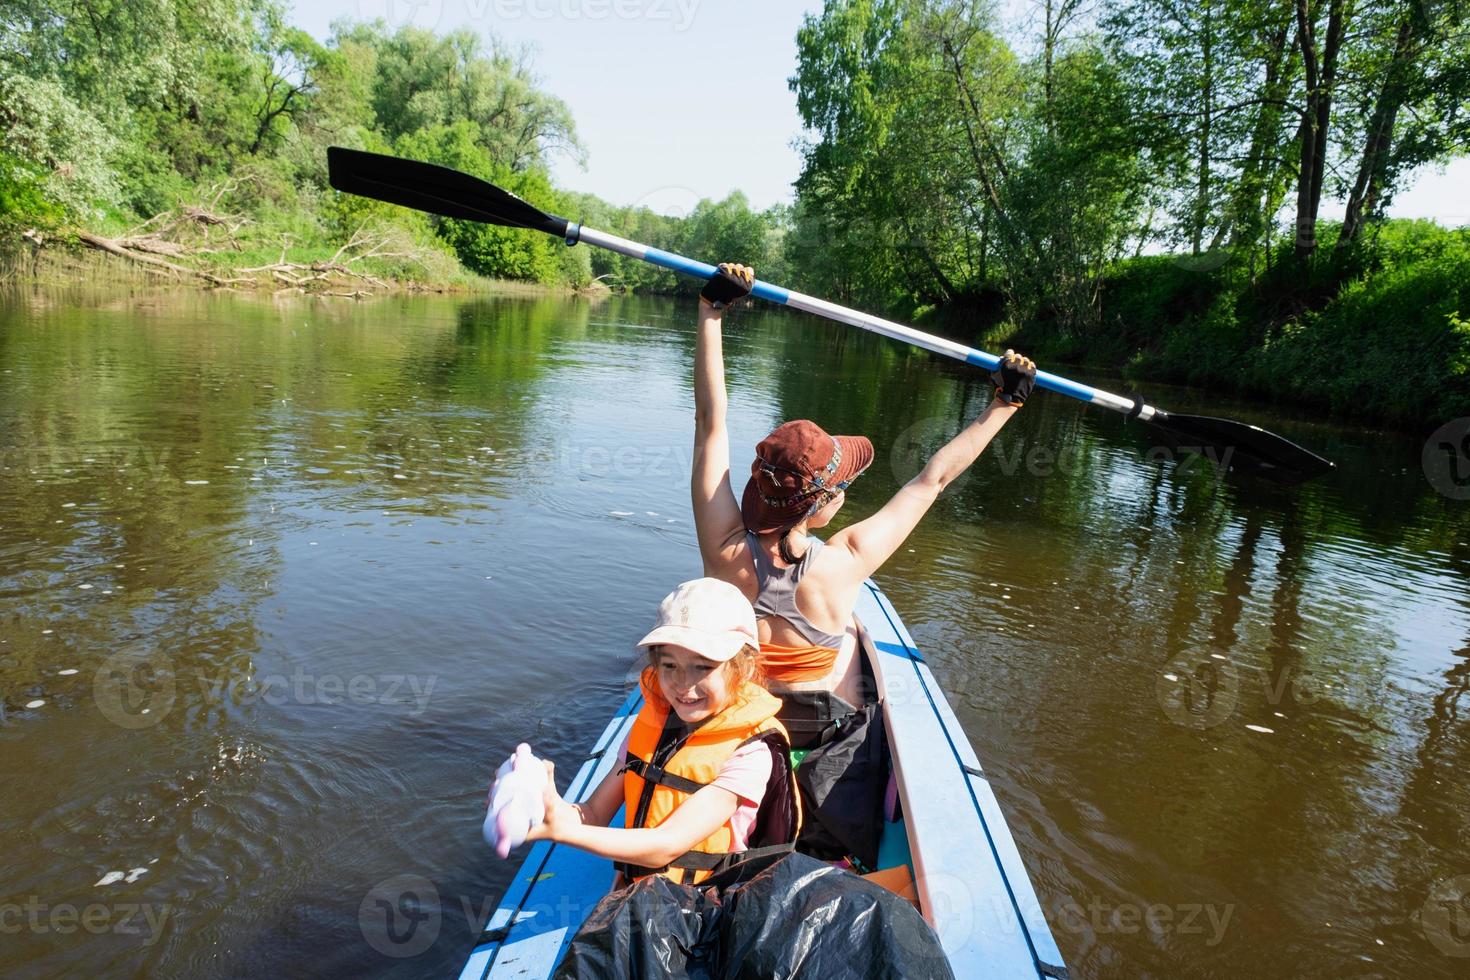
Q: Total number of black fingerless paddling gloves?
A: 2